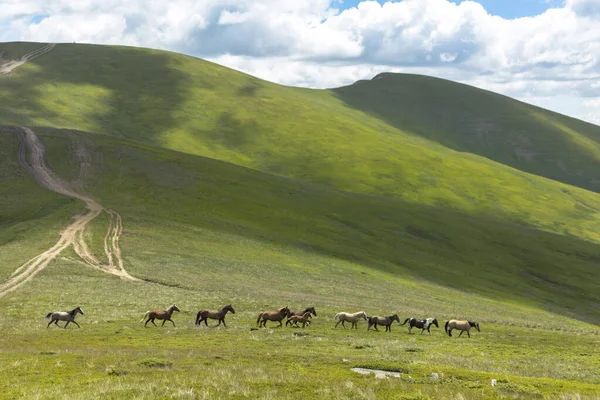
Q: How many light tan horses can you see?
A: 2